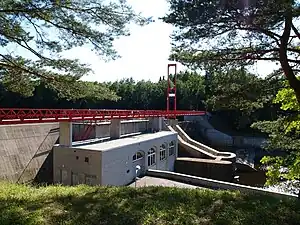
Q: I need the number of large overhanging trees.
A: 2